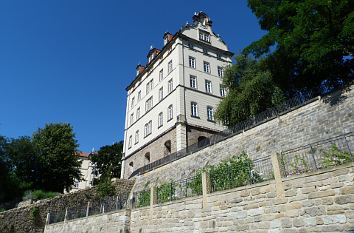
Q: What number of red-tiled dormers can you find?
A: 3